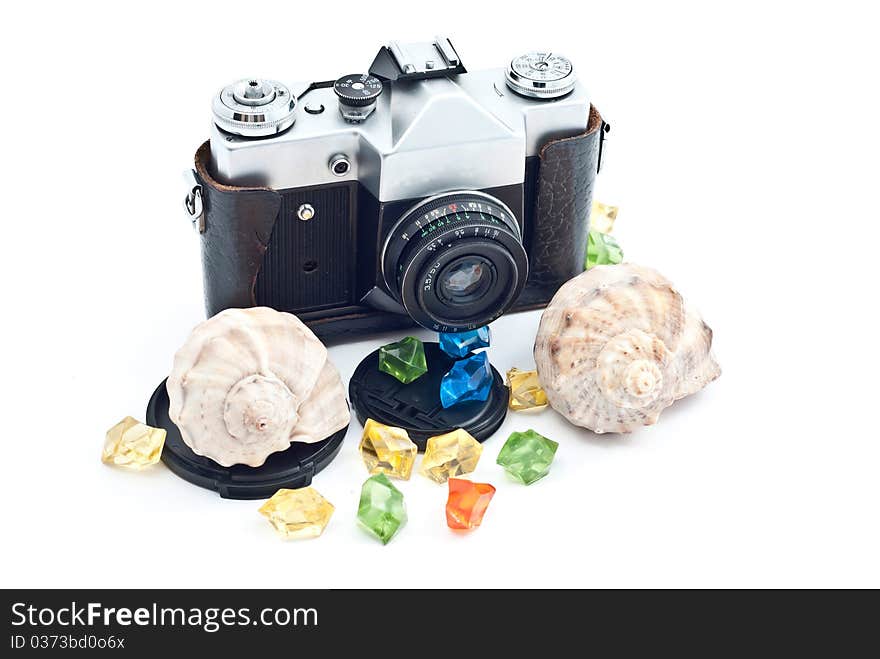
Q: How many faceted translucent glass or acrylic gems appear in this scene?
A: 13